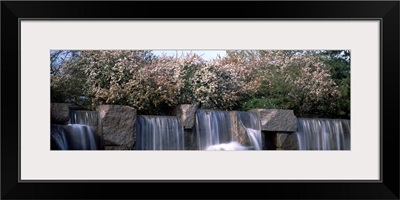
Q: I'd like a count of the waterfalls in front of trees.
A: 4